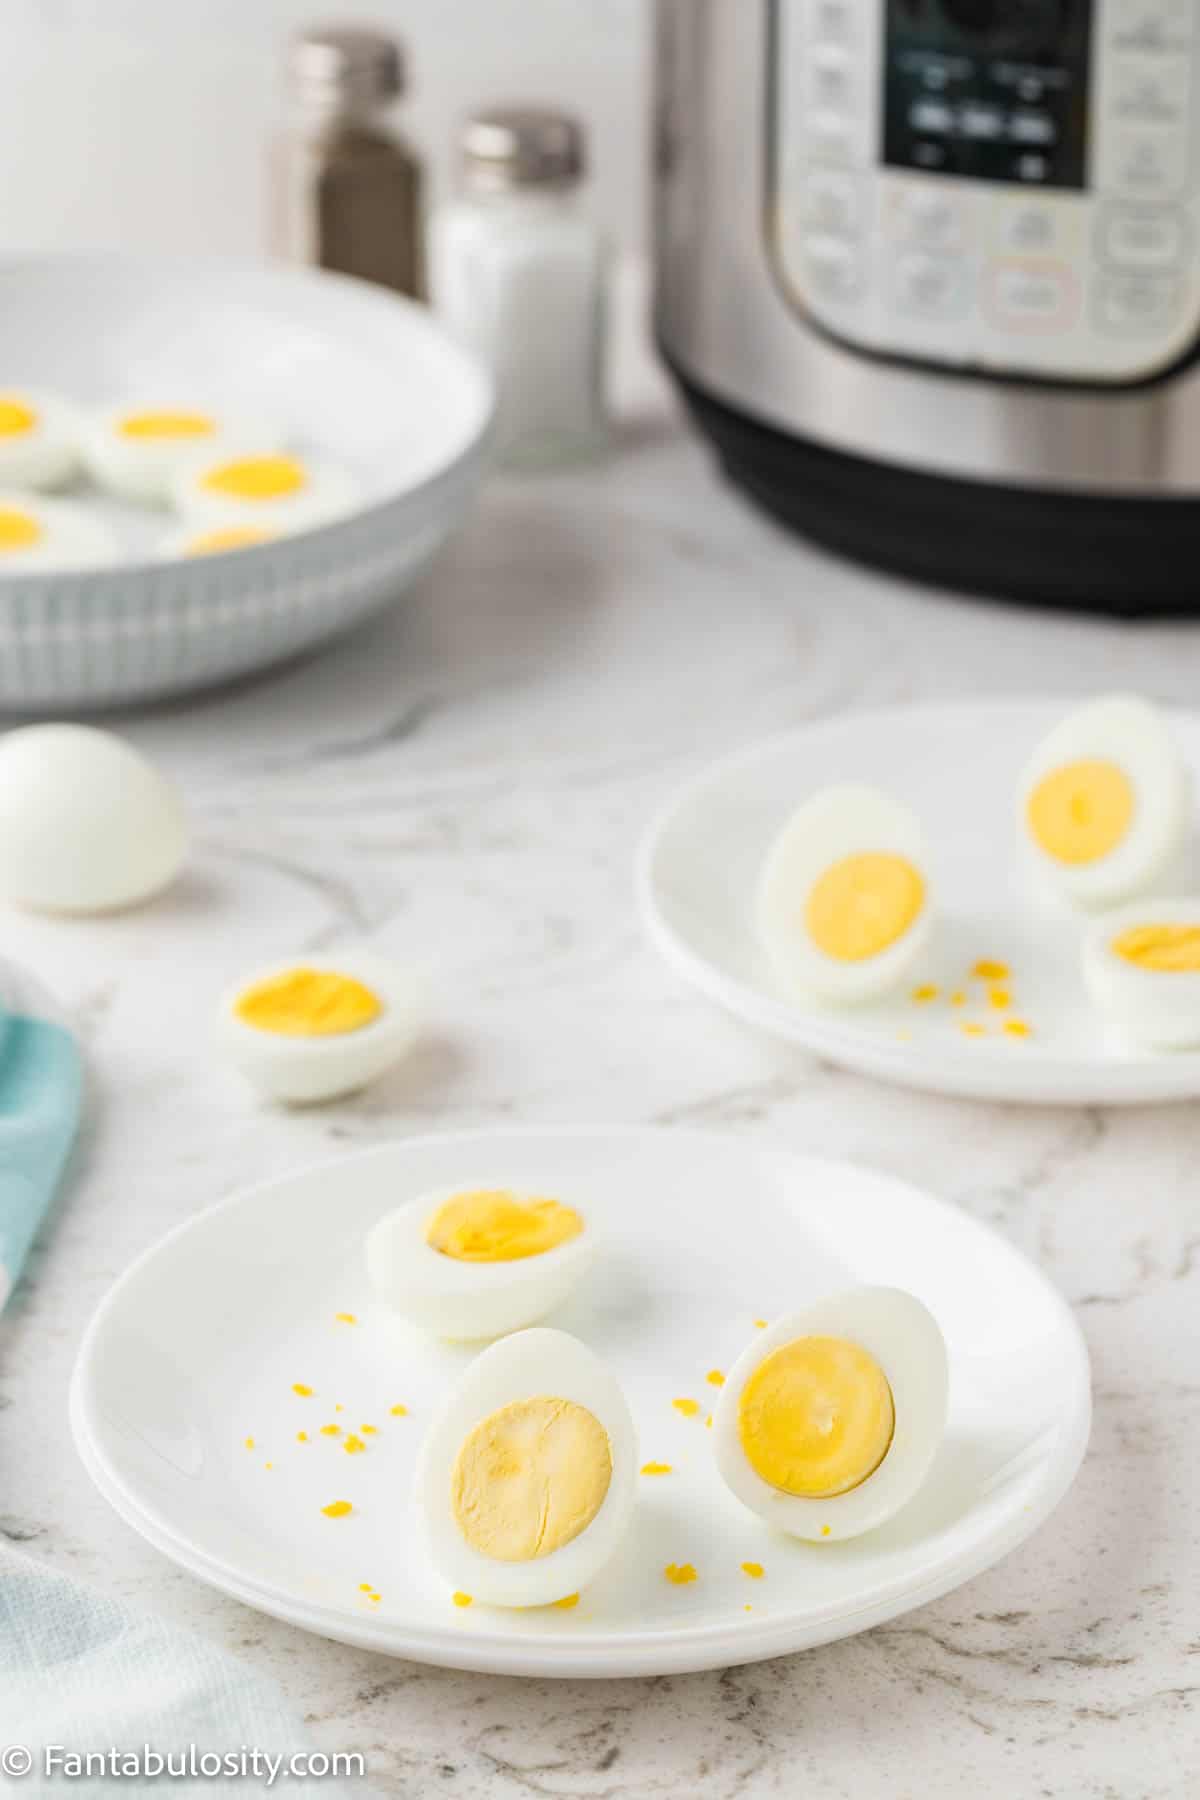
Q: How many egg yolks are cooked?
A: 12